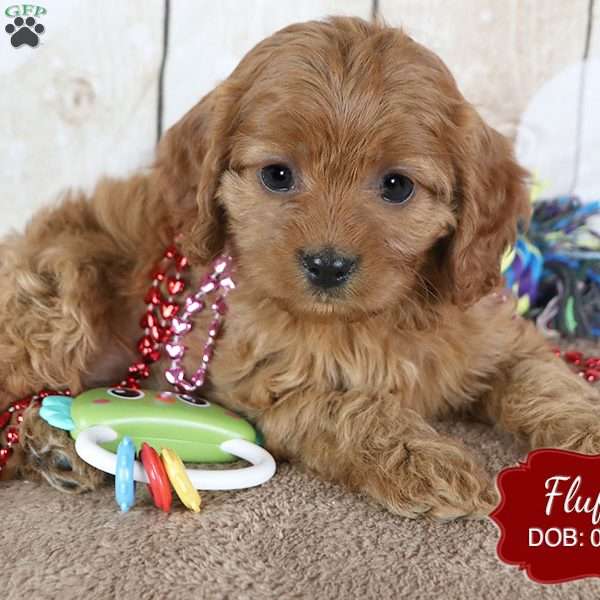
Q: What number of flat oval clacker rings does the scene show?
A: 3